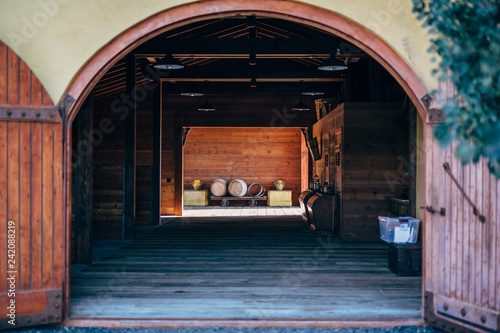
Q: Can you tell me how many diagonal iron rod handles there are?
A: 1